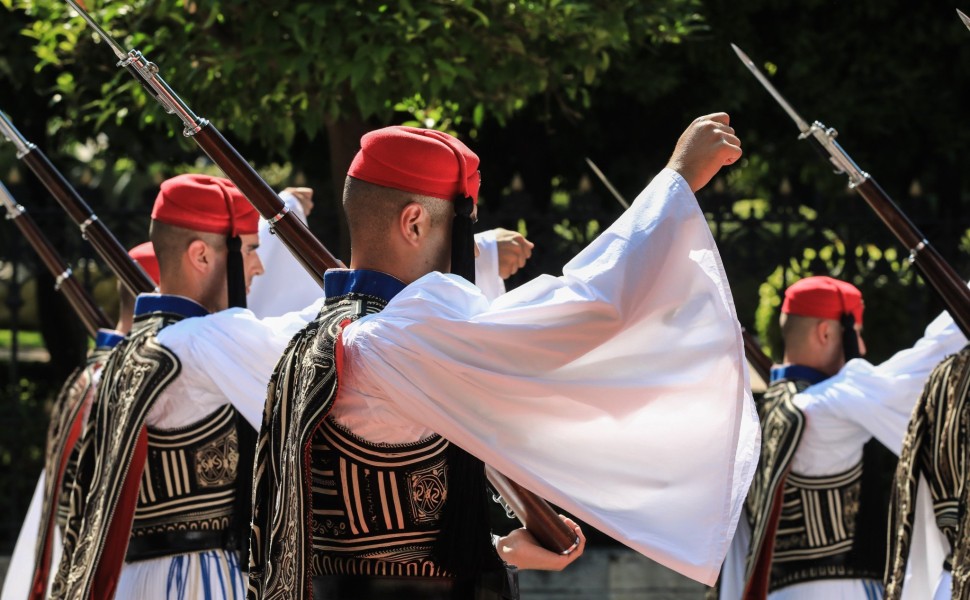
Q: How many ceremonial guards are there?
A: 5